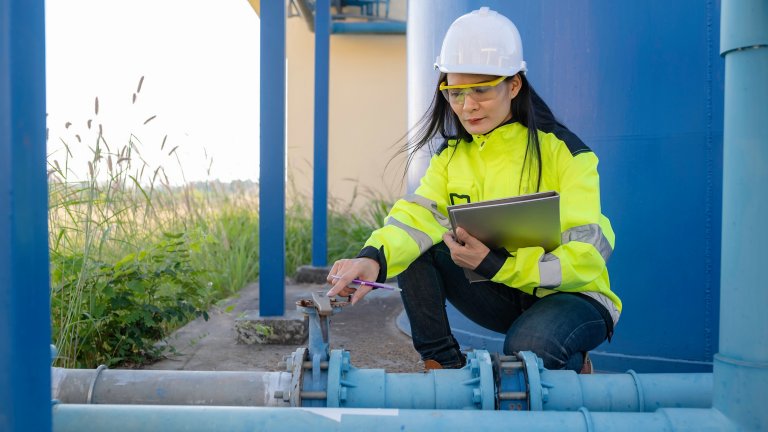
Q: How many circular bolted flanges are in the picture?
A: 4